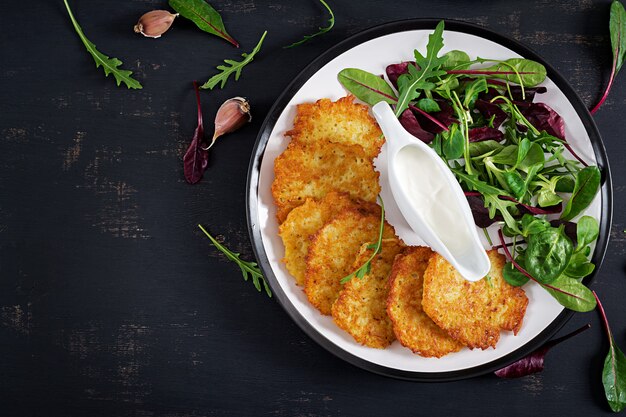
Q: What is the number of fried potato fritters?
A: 7